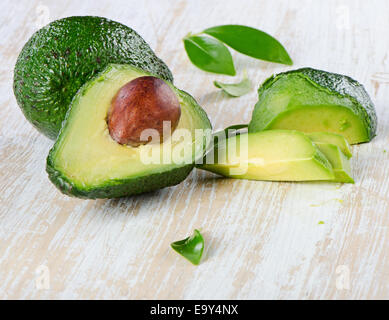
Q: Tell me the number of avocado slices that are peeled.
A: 3